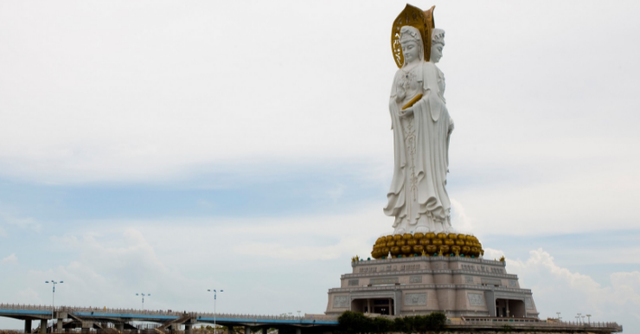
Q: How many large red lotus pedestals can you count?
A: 0